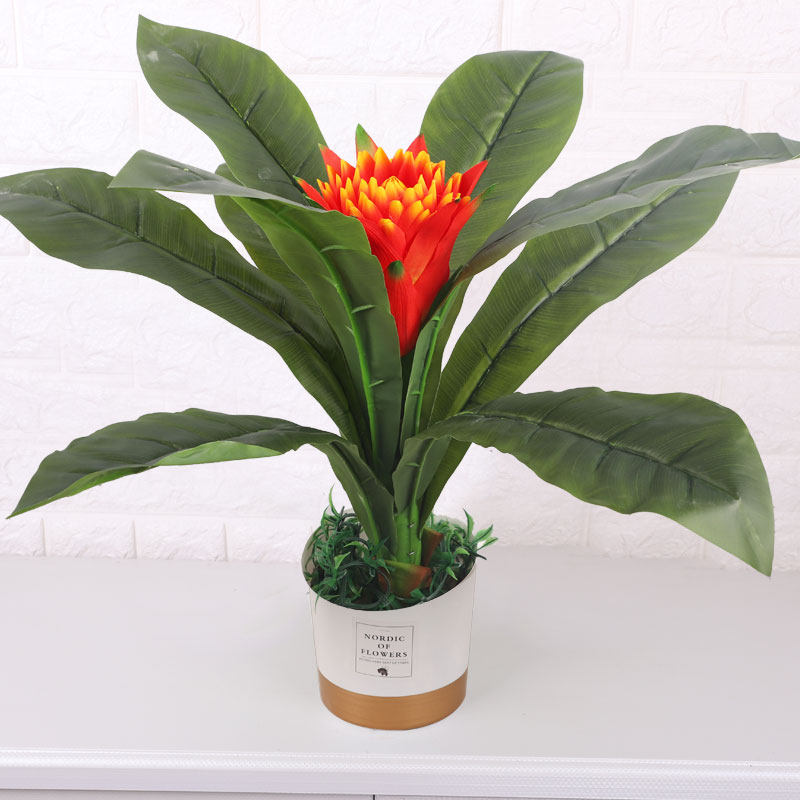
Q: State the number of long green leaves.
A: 9